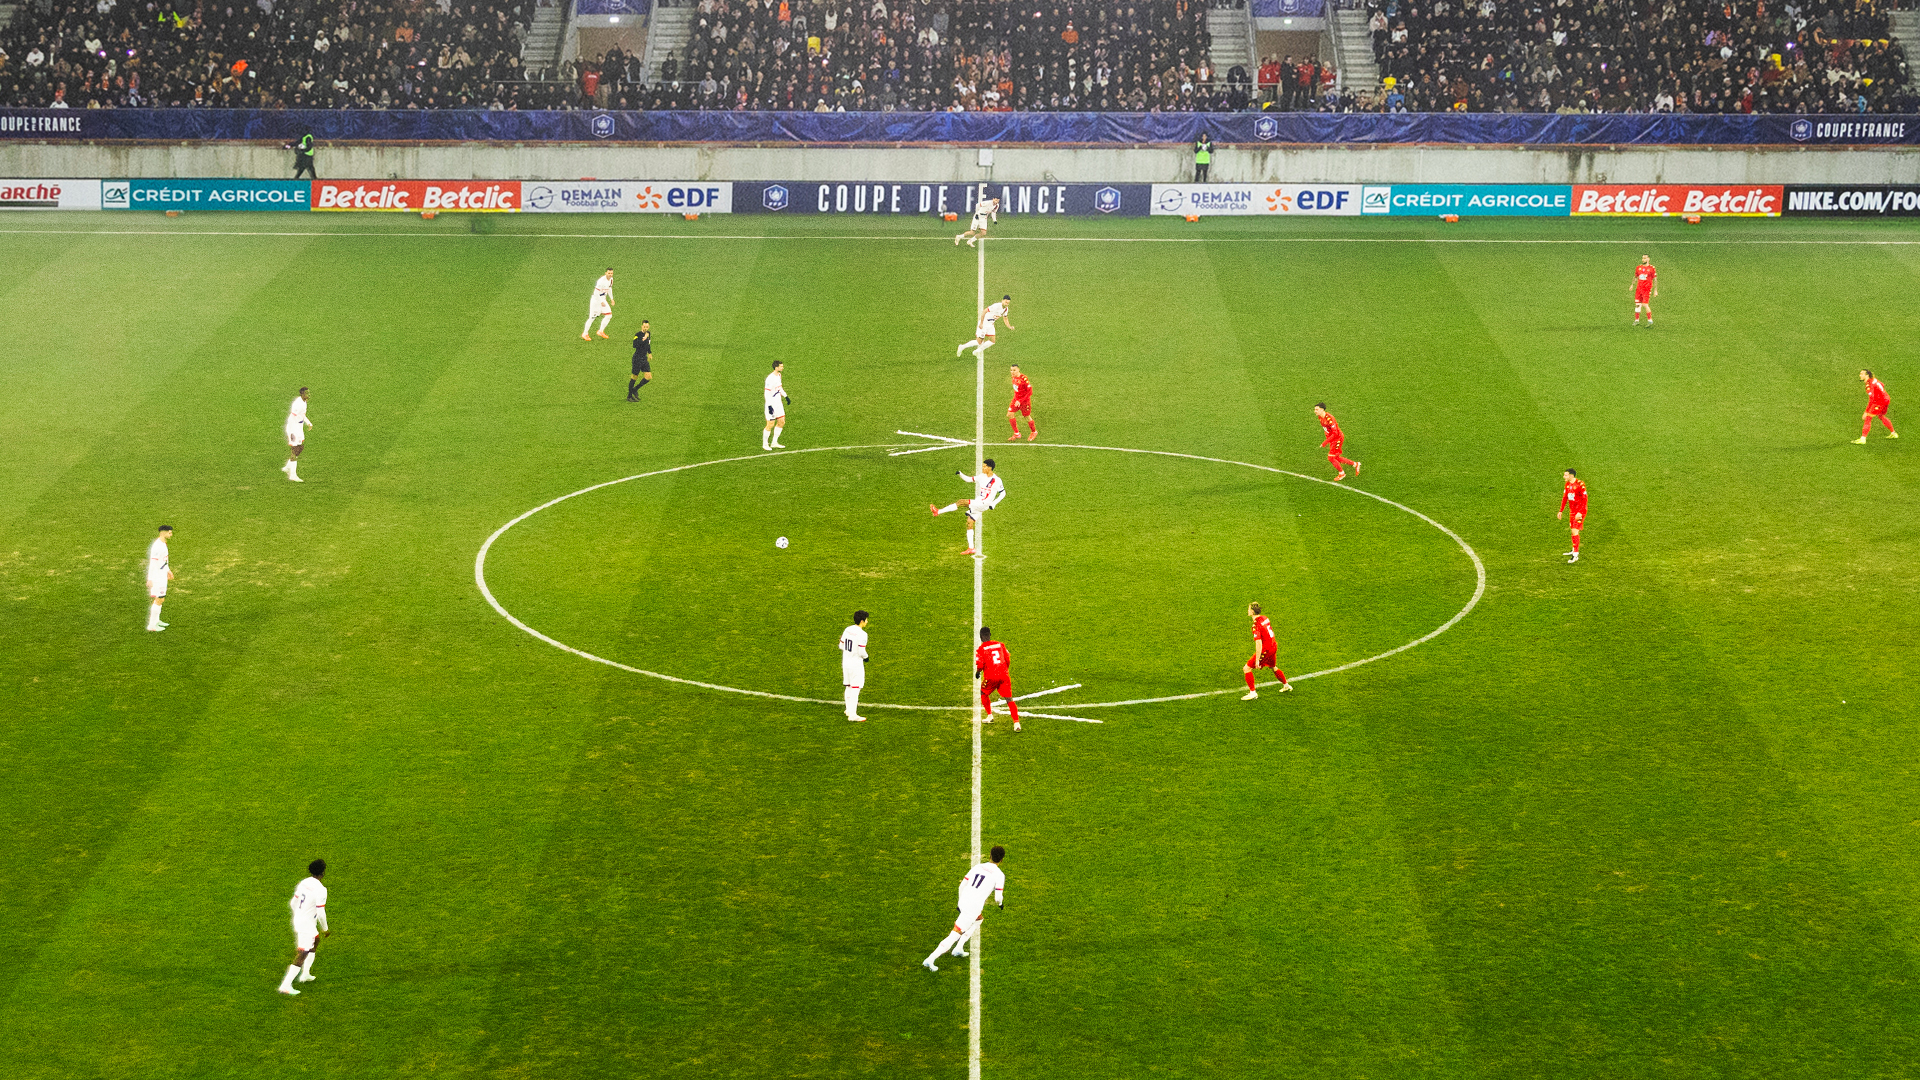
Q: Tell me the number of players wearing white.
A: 10